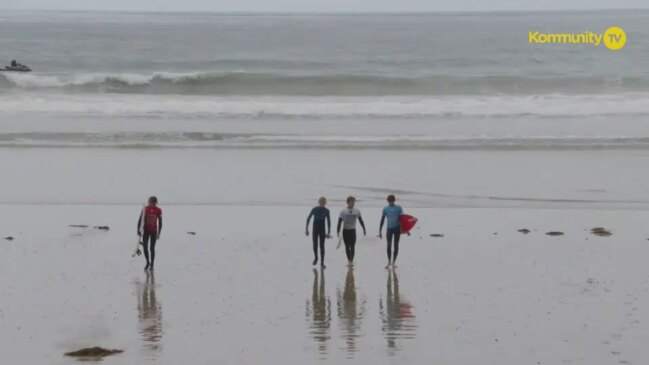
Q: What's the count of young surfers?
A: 4